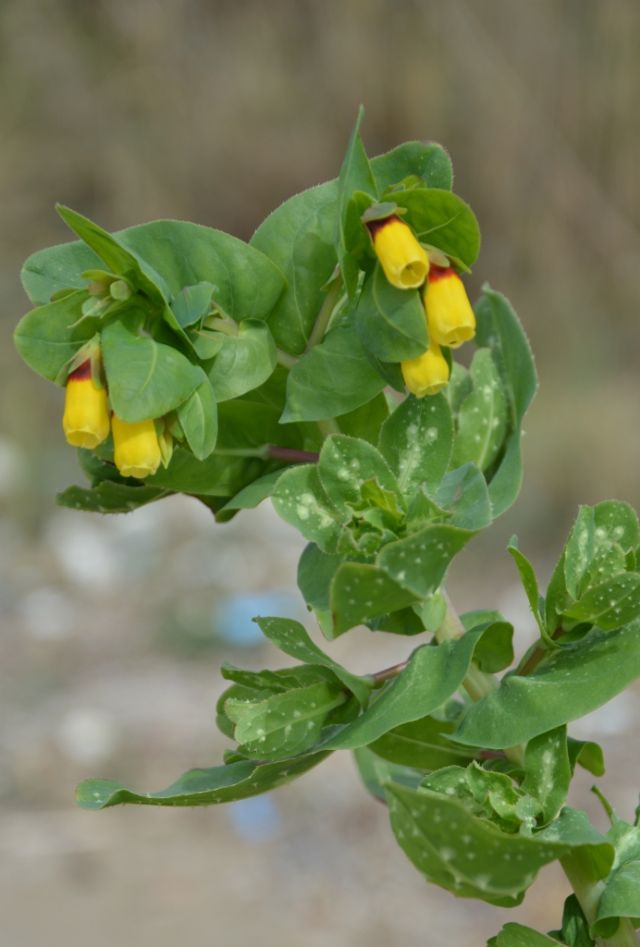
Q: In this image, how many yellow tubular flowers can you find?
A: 5